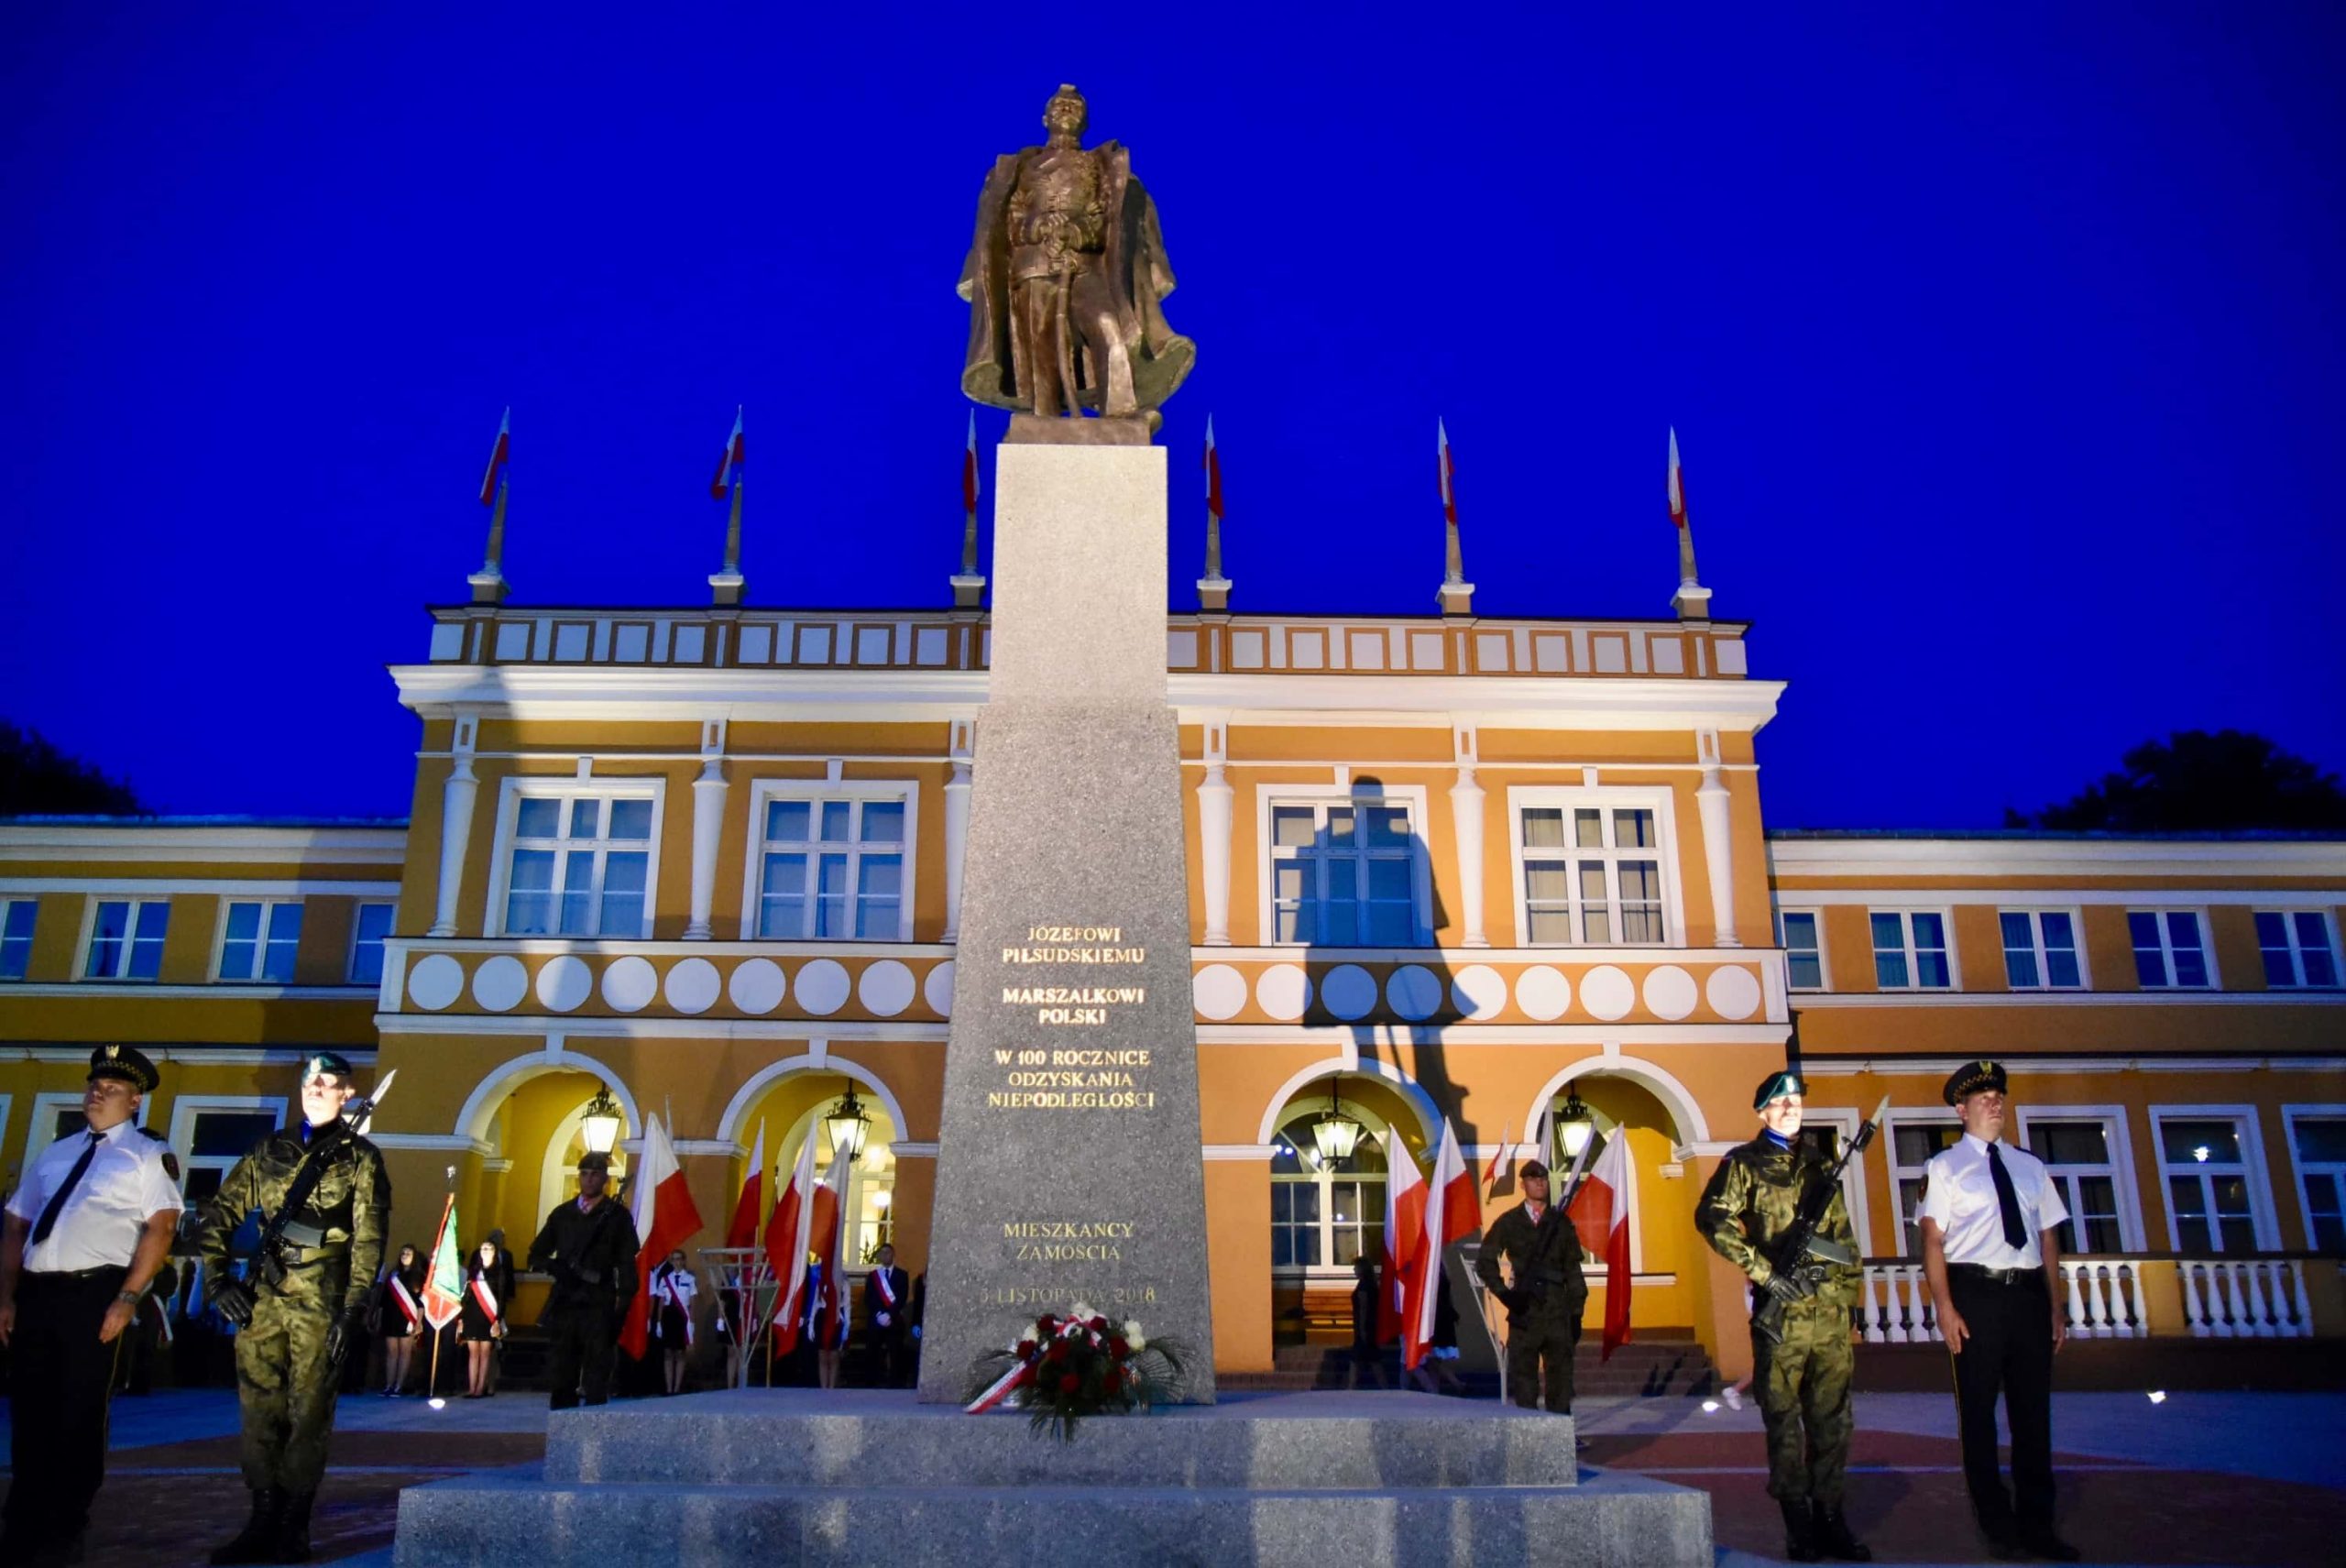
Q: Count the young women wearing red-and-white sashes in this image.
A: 3